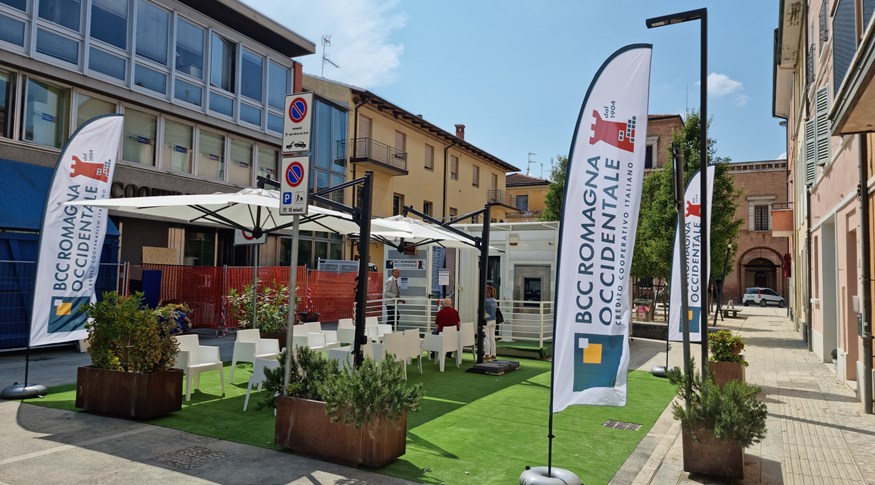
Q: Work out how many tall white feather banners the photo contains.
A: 3